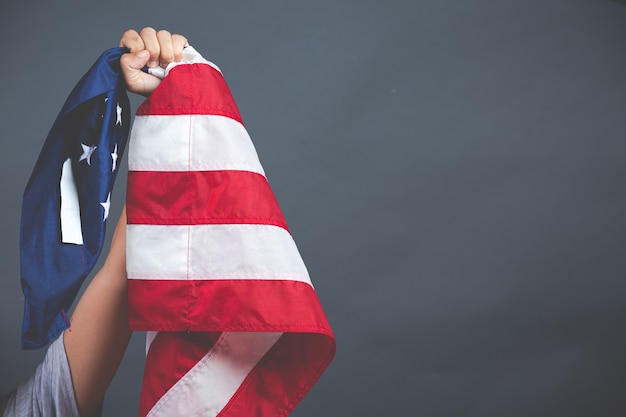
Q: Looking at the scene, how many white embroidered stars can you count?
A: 4